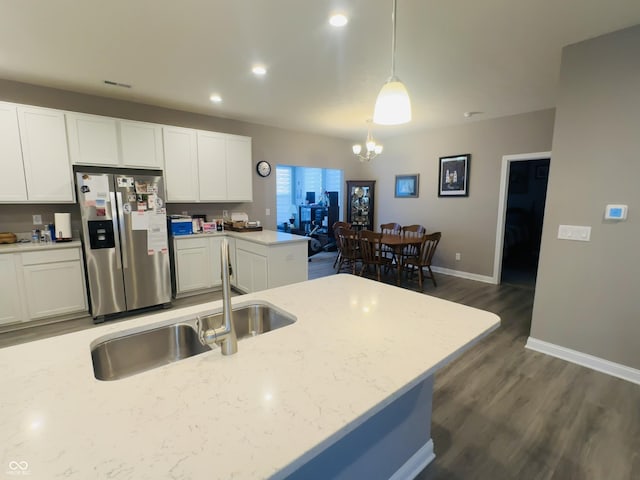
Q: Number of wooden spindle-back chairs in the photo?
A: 6